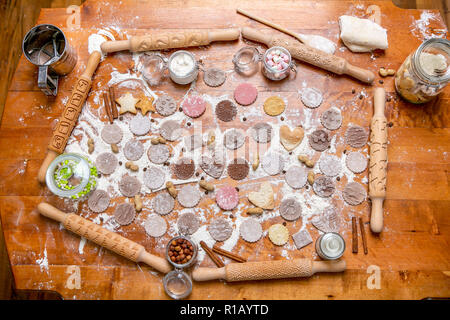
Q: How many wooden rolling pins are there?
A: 6